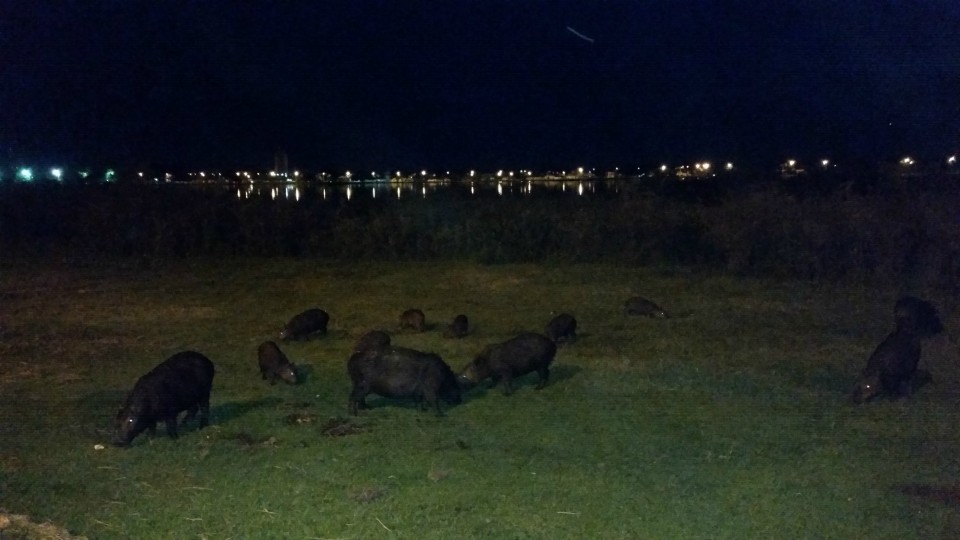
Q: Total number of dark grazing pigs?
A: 12